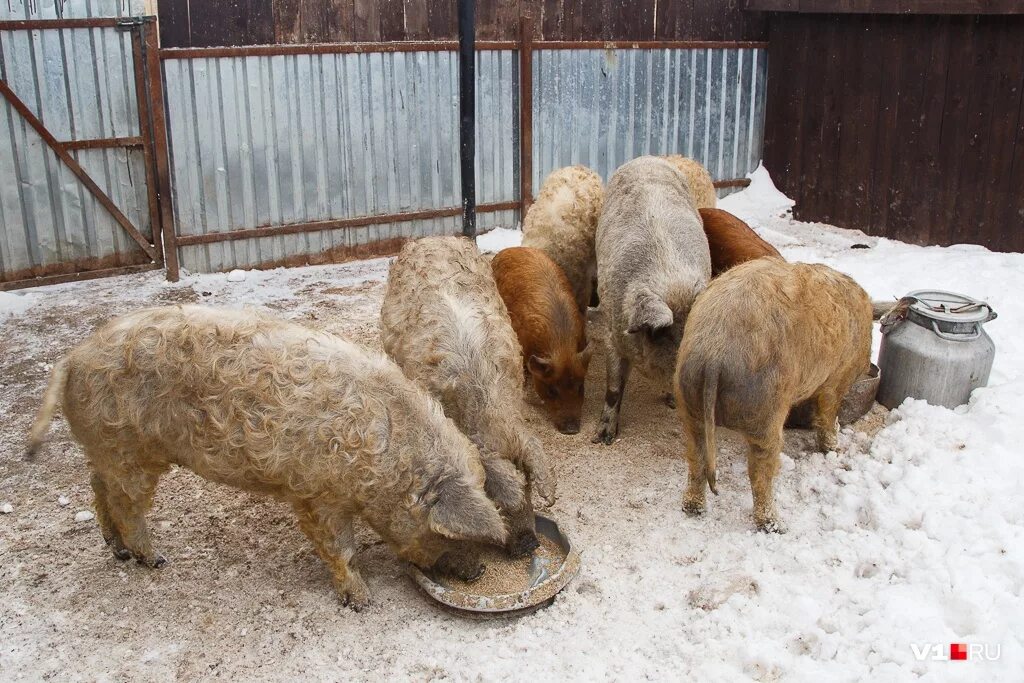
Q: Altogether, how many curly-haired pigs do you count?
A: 4